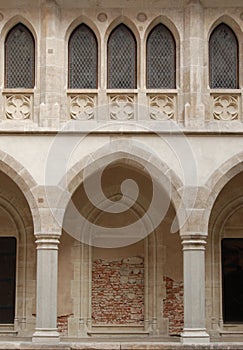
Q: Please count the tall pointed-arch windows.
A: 5